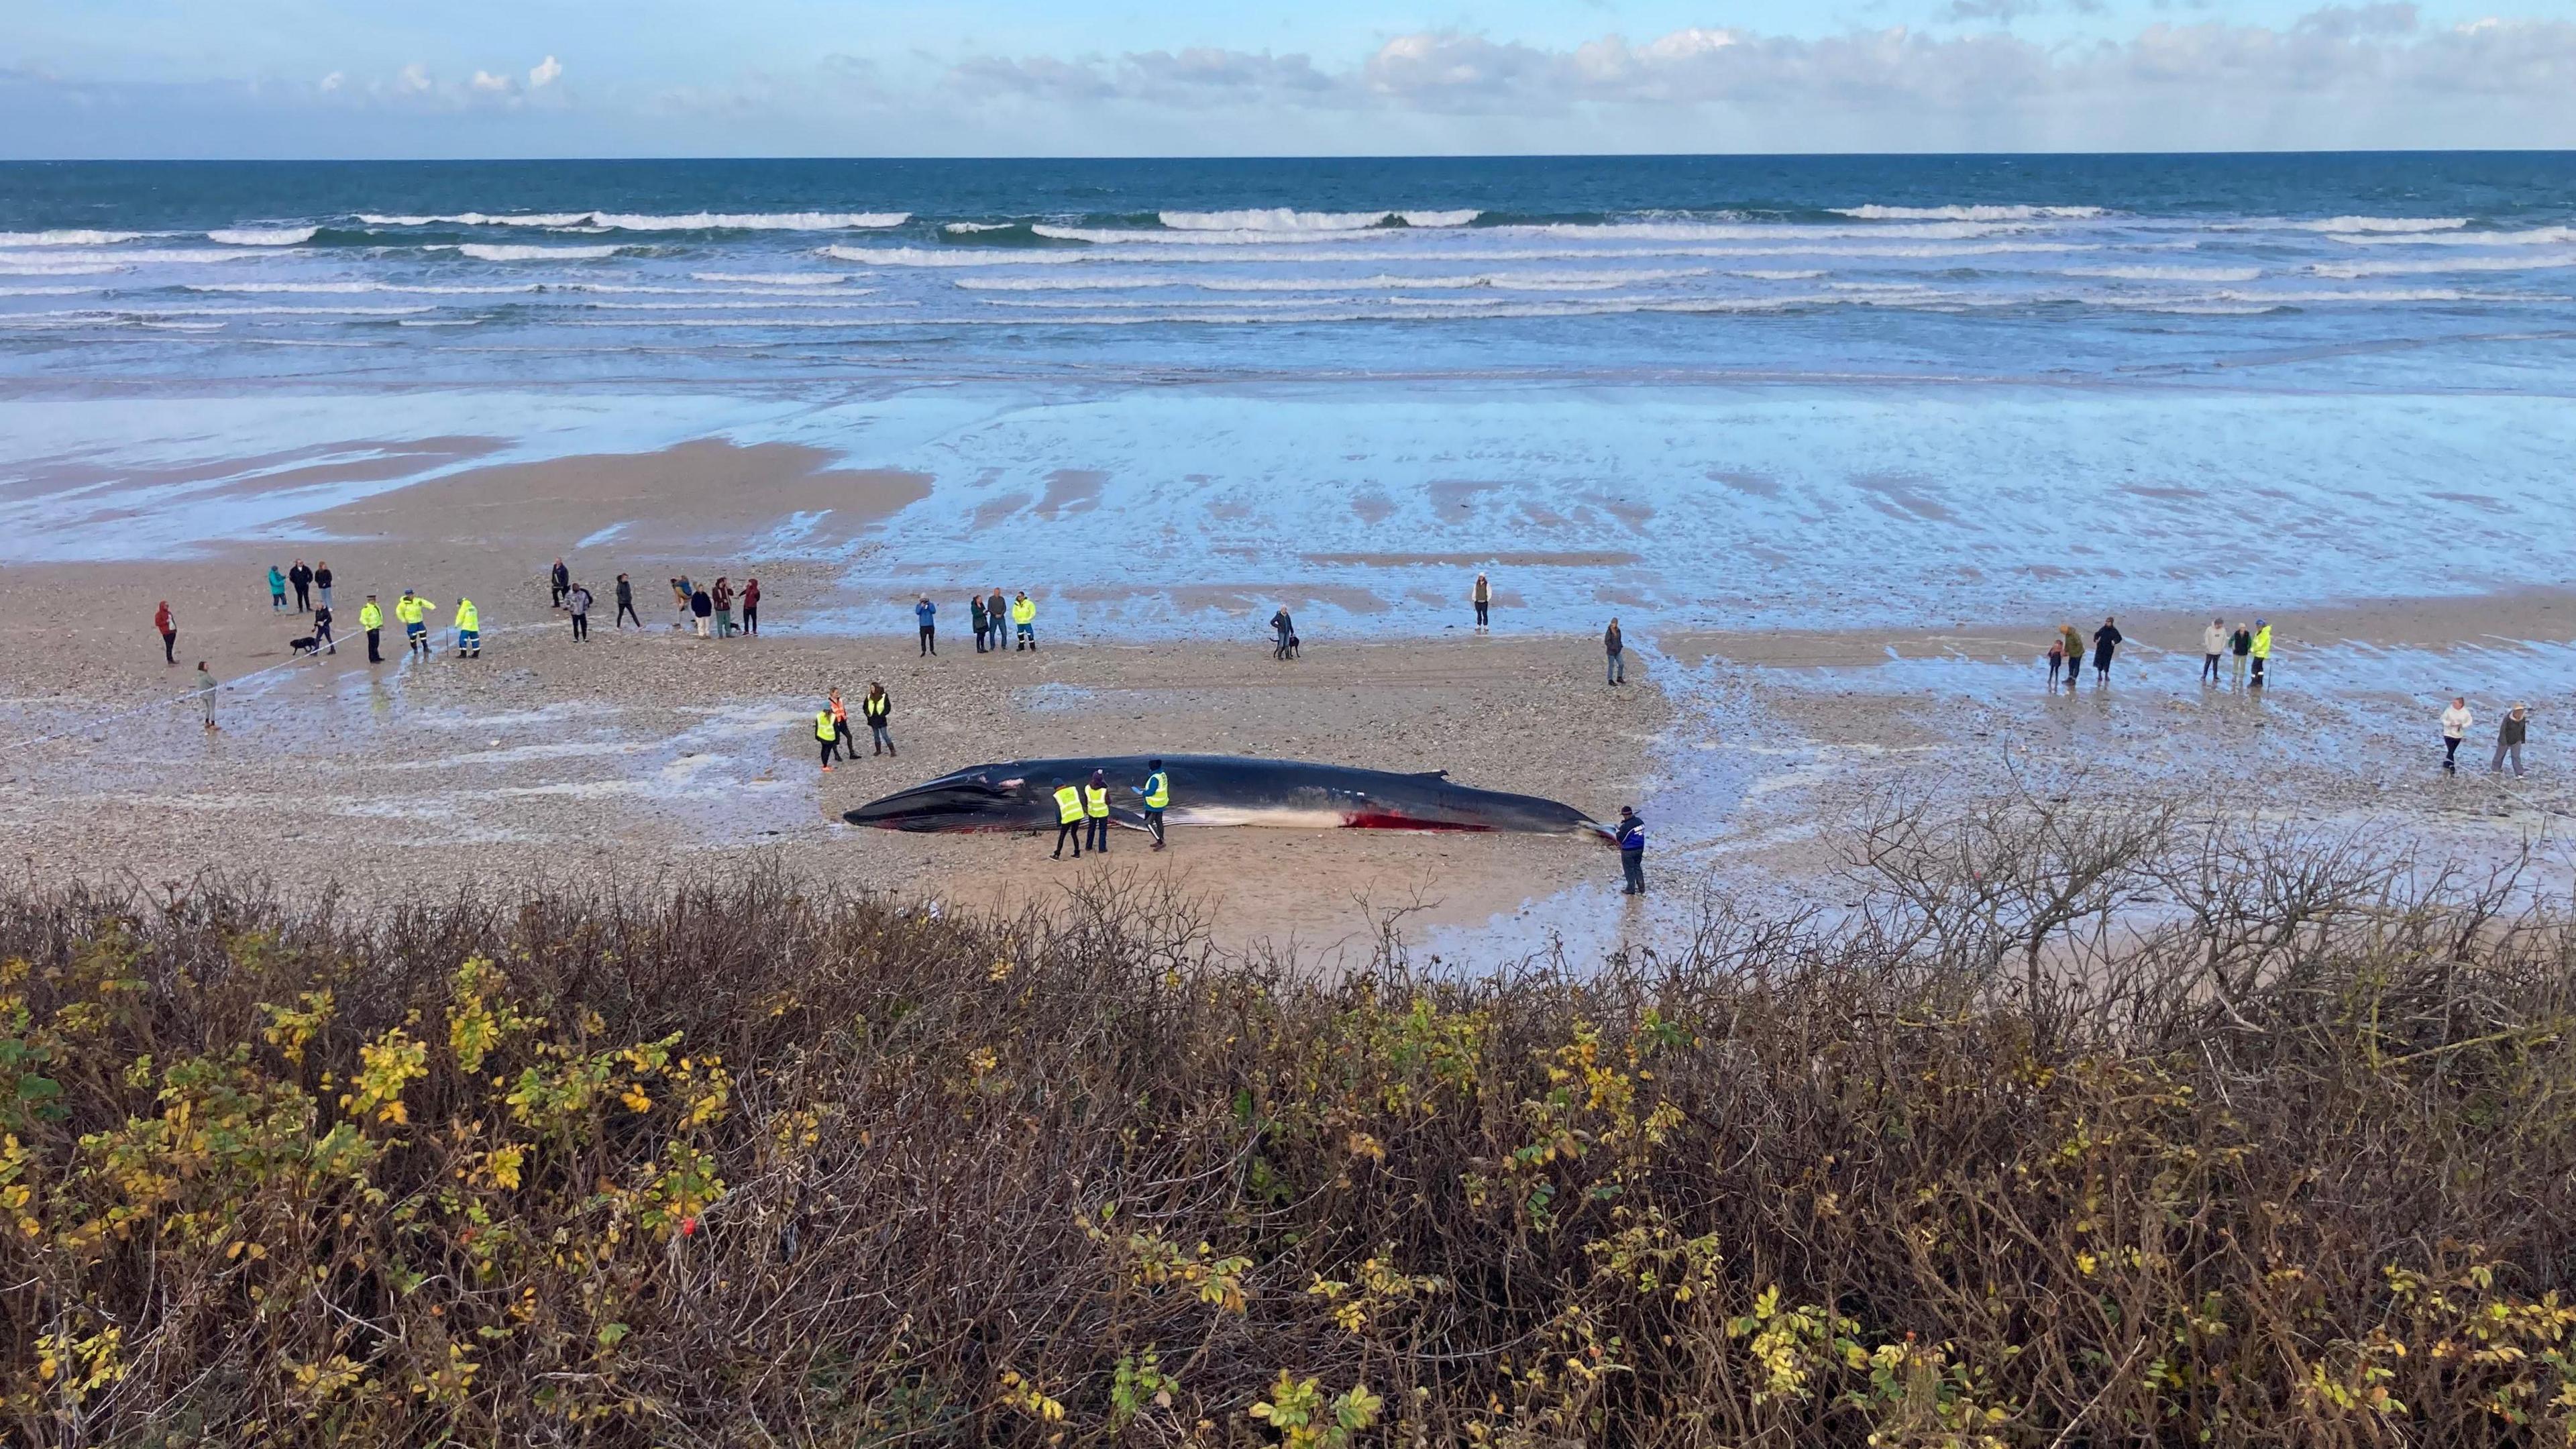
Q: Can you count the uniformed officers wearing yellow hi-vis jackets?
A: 5